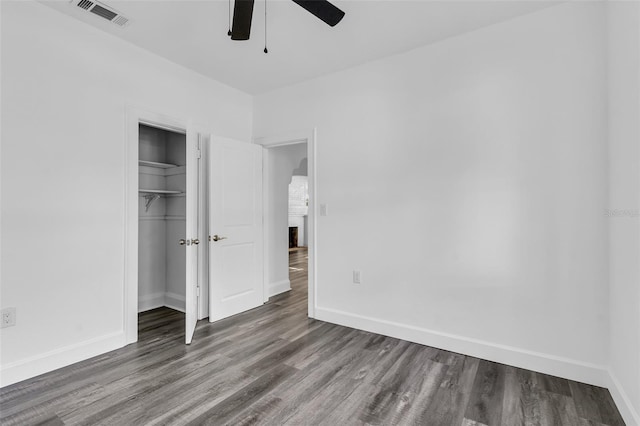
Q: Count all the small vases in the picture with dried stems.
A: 0